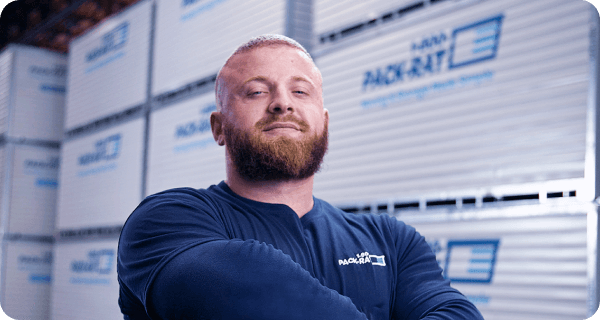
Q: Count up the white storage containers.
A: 11